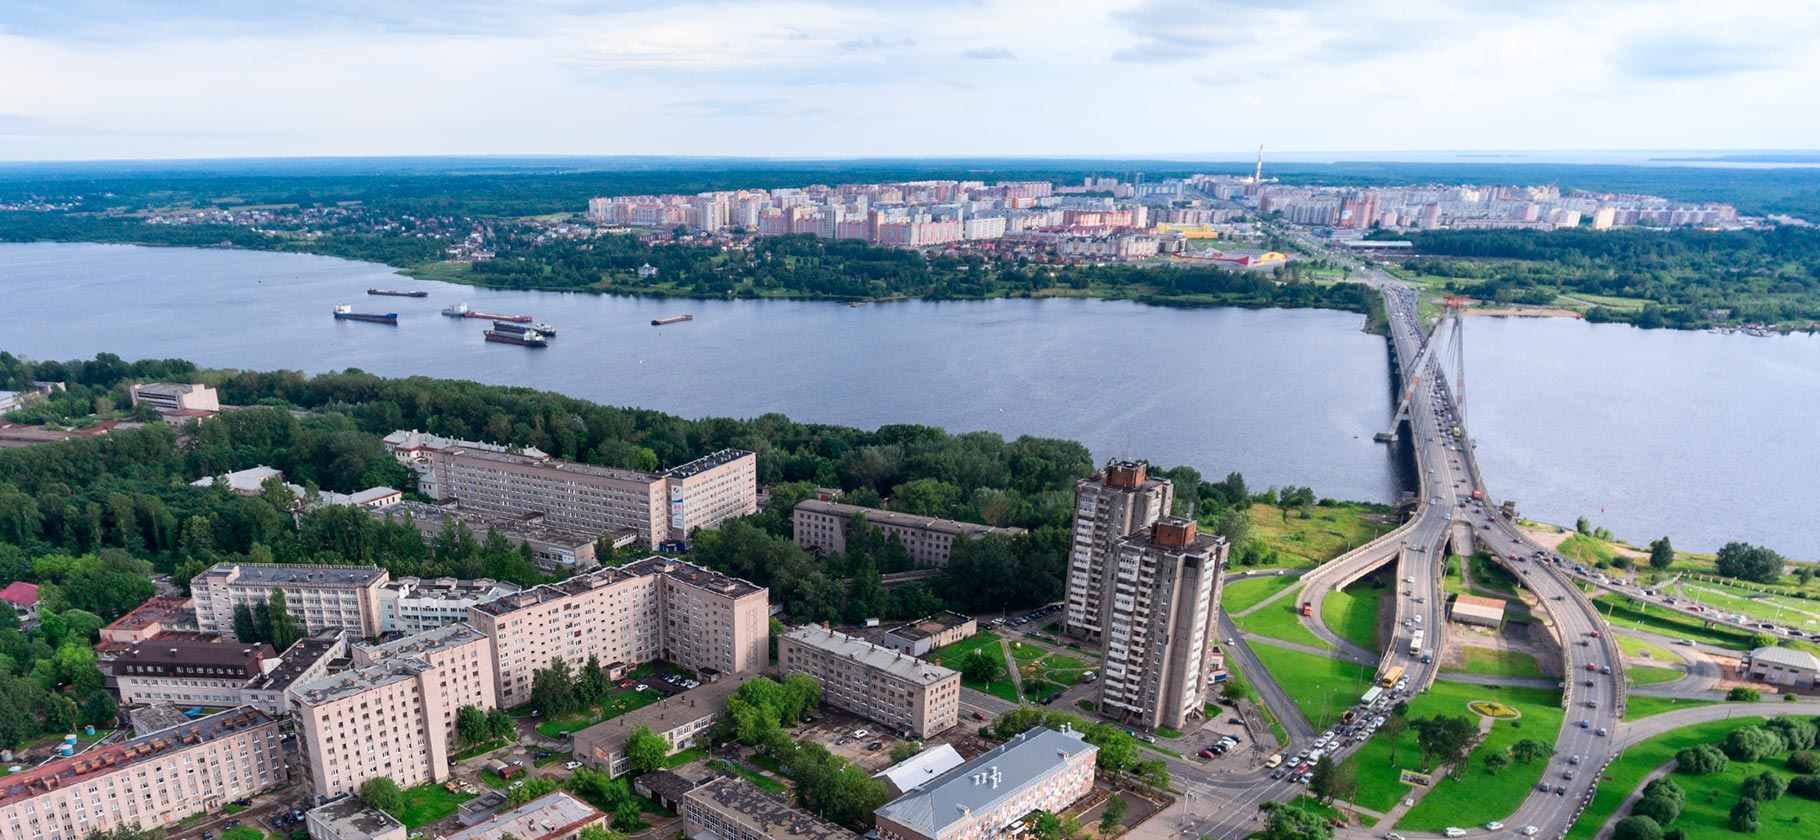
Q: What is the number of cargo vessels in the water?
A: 6